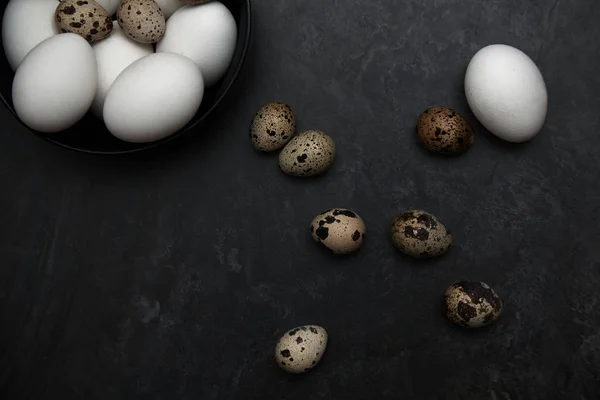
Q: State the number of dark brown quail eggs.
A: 1